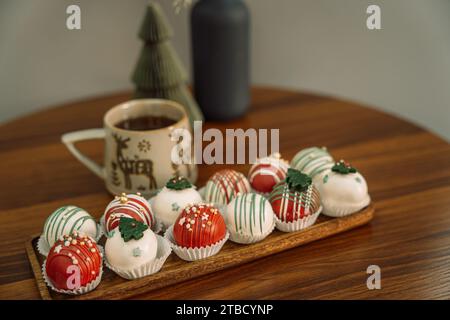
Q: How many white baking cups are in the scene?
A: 12